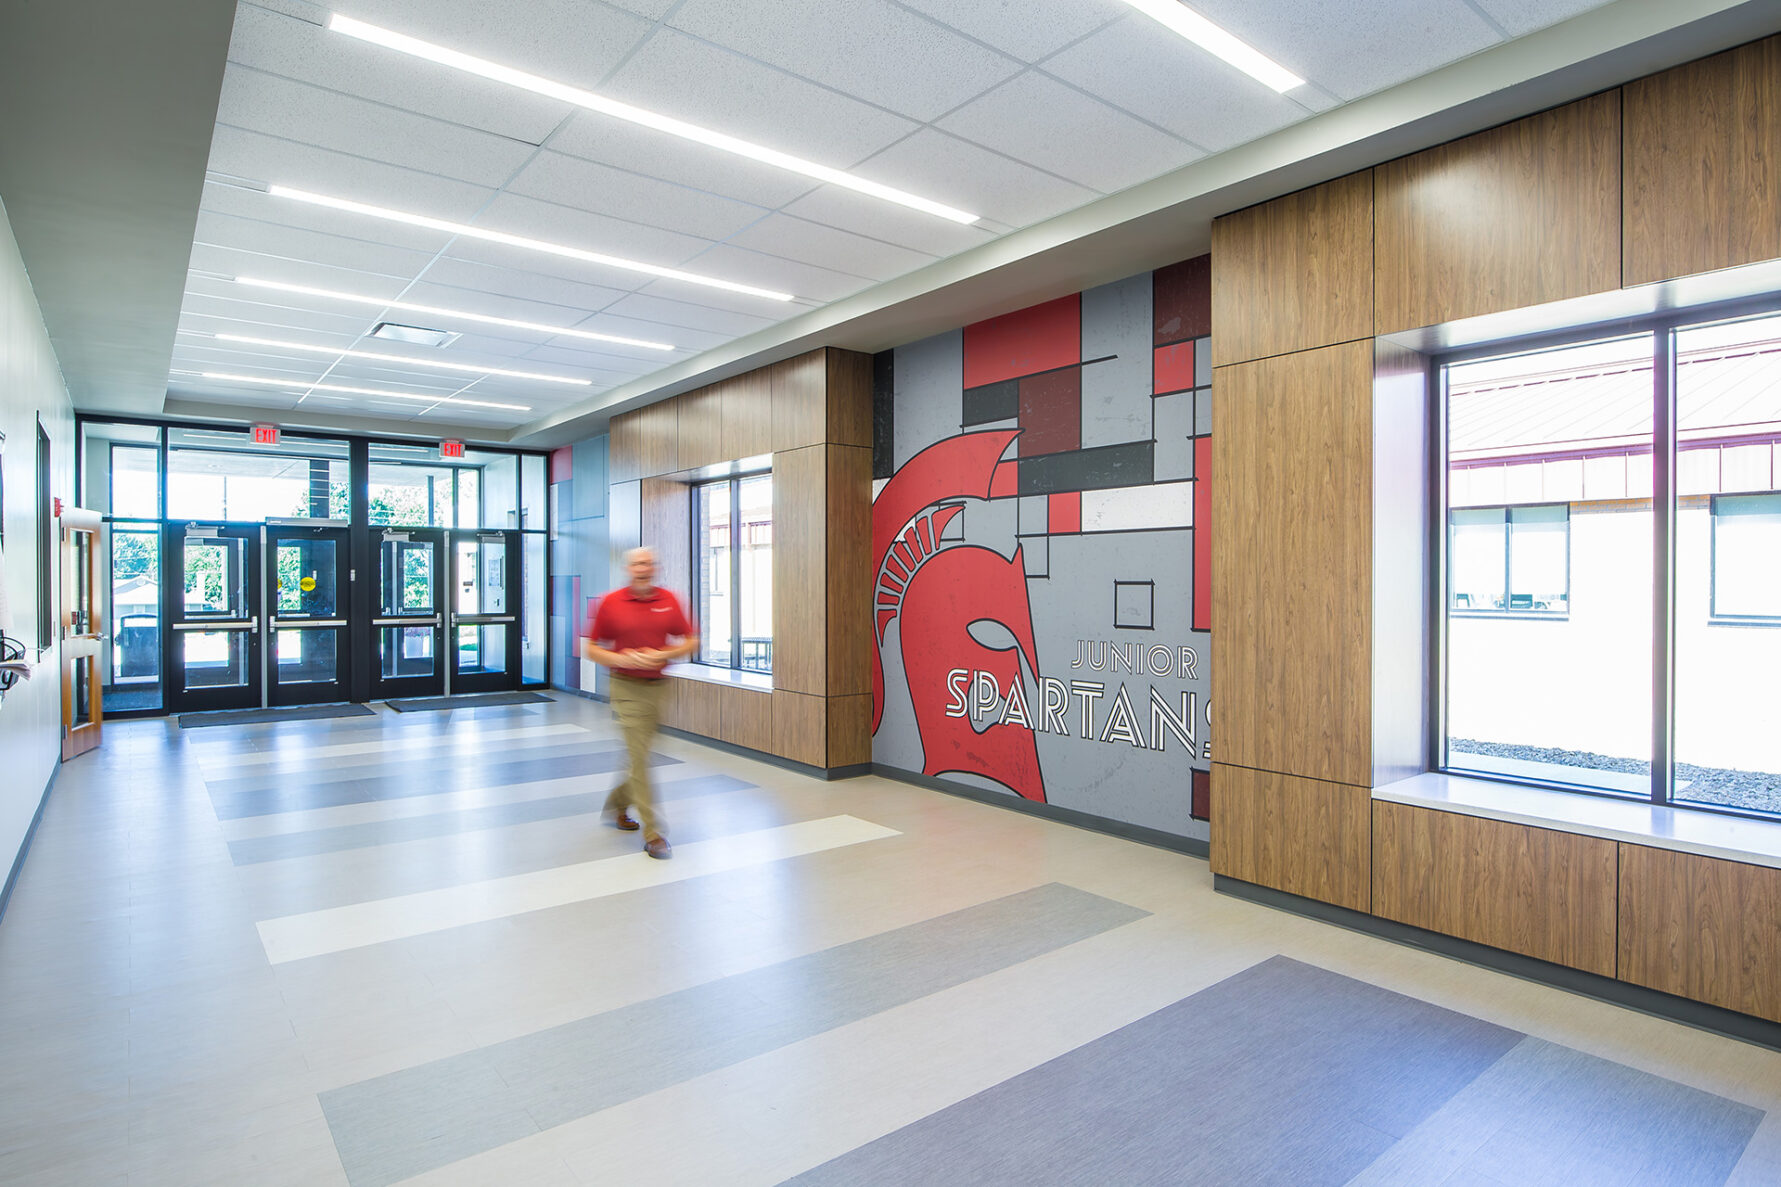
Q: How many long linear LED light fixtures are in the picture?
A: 6